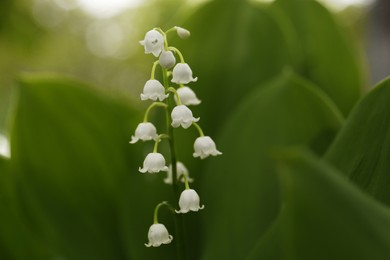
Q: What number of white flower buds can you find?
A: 13